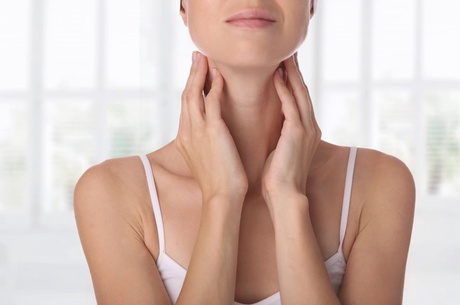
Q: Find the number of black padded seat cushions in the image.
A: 0